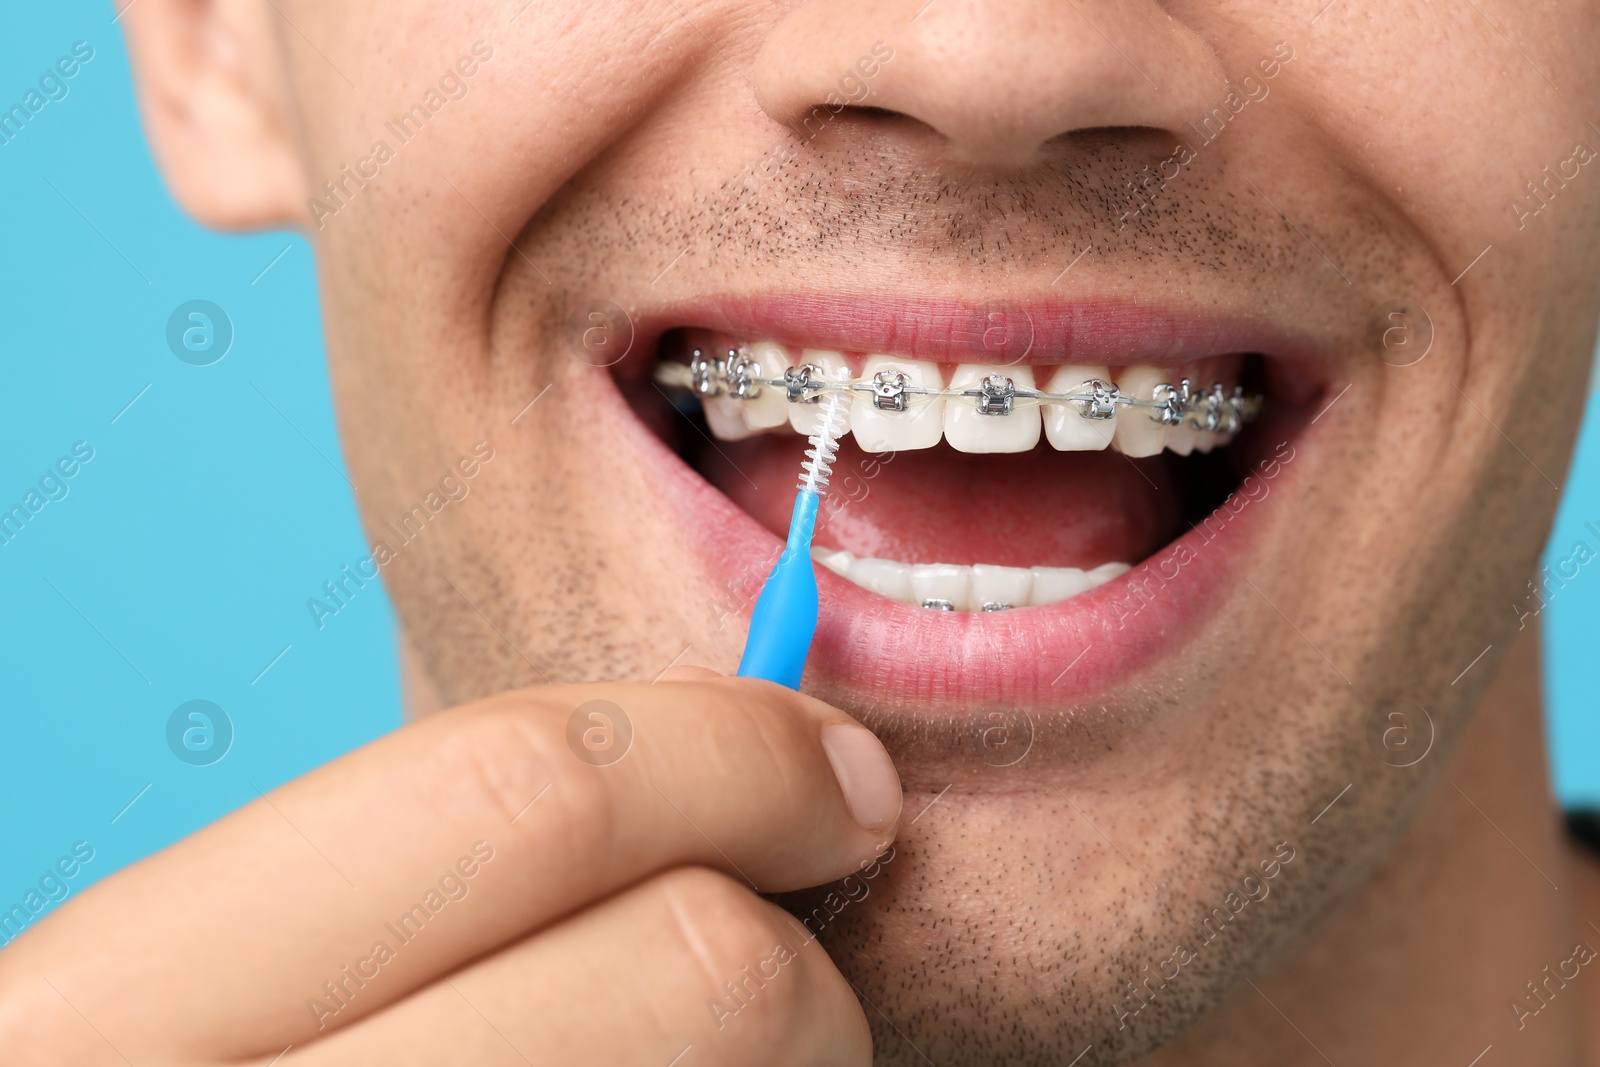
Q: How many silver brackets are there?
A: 11